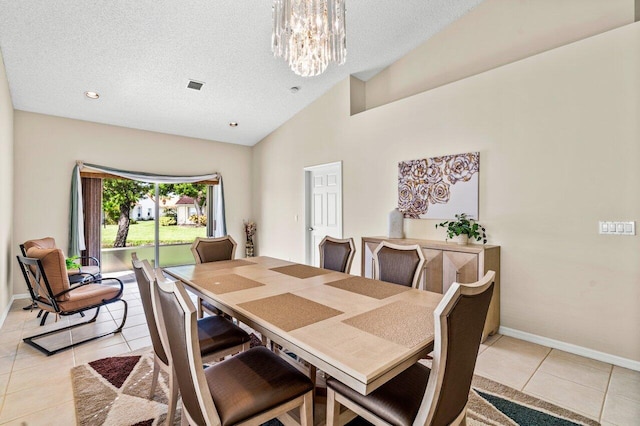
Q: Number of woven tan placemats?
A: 6